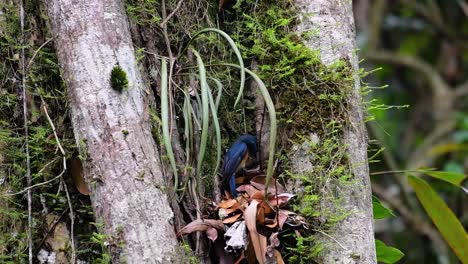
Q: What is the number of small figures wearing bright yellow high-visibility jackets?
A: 0